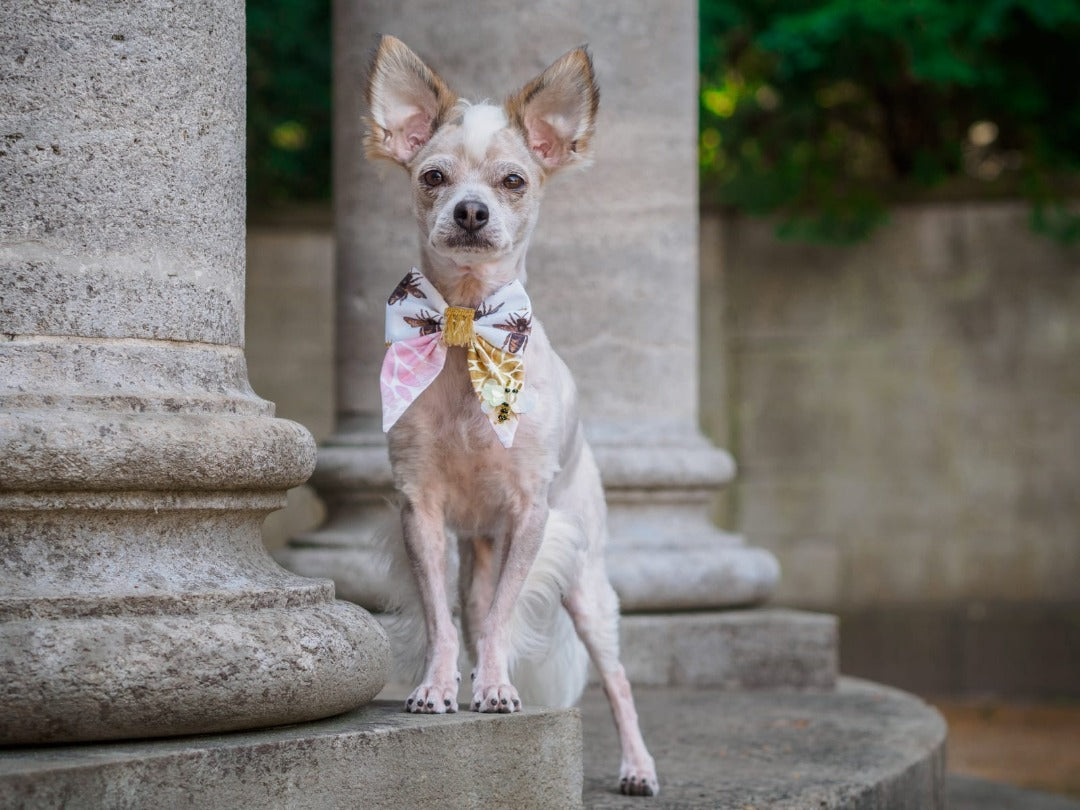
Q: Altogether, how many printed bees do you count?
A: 4